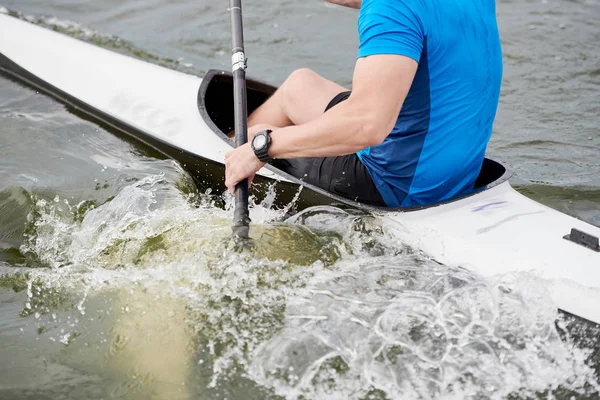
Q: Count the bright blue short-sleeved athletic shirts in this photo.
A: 1